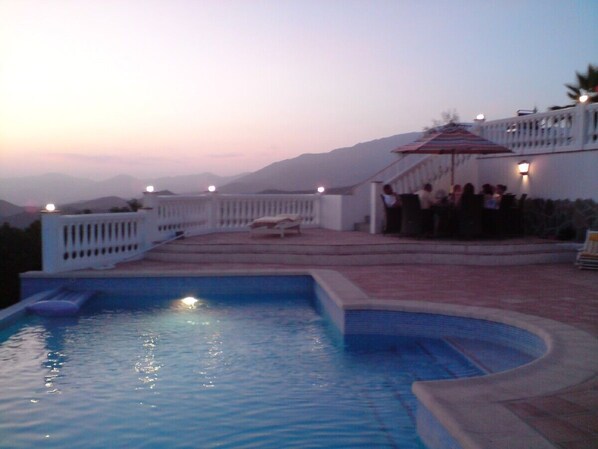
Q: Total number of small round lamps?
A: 6